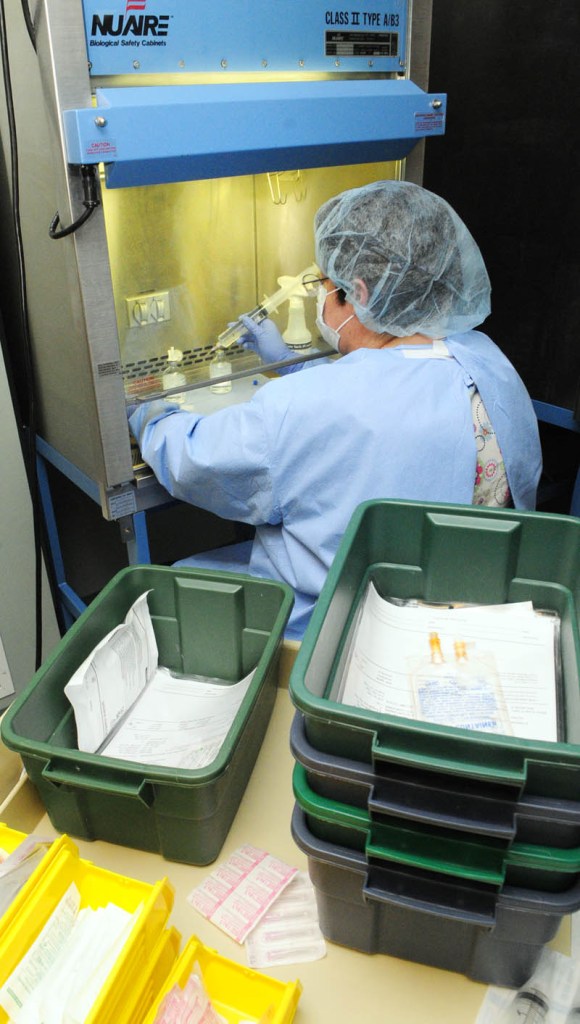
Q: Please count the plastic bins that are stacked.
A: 4